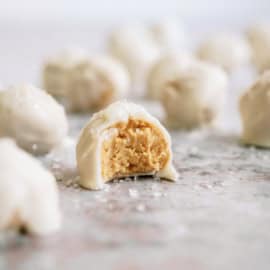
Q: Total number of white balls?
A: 12